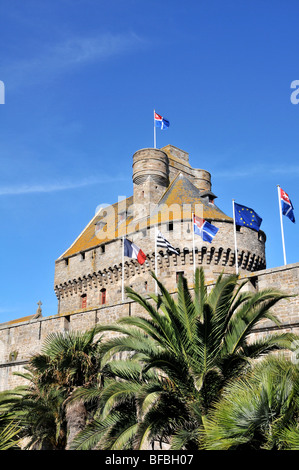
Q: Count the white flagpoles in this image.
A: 6